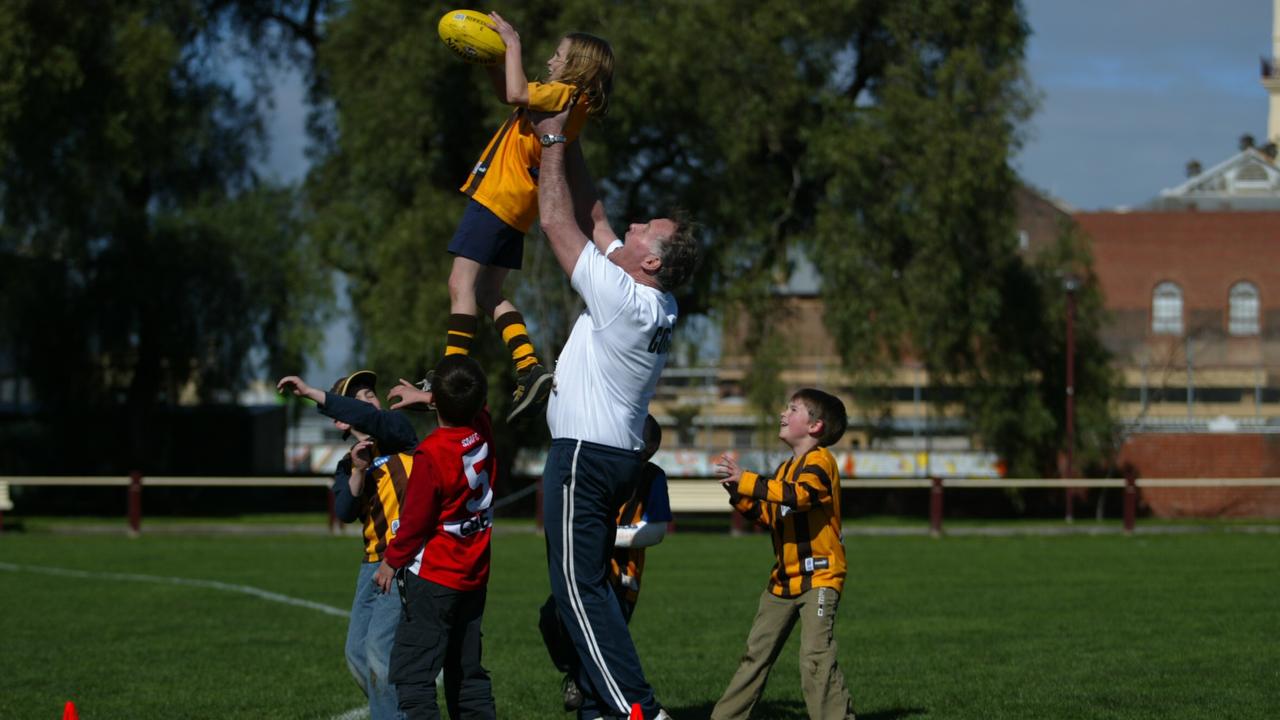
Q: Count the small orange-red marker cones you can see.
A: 2